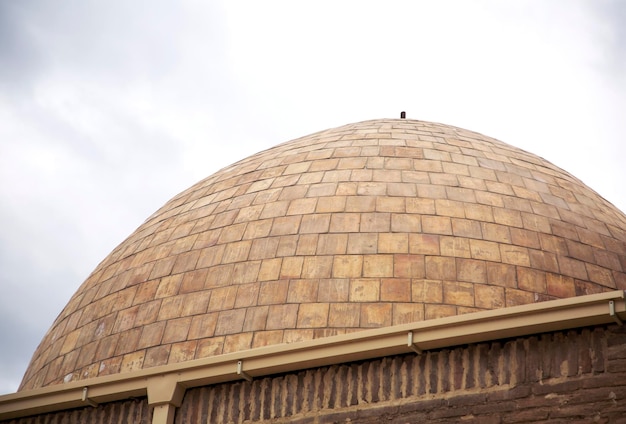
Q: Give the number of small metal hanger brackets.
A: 4